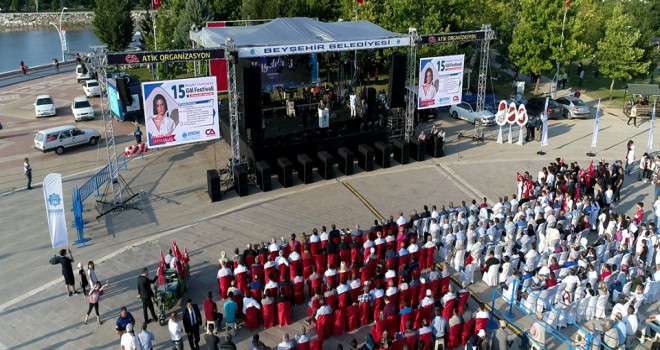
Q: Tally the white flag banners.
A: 4